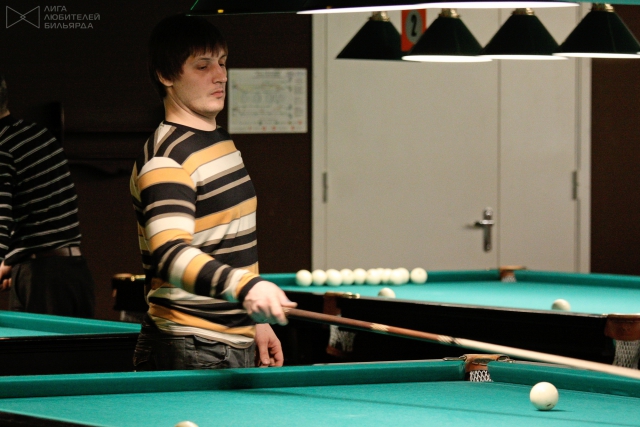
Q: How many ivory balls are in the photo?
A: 15